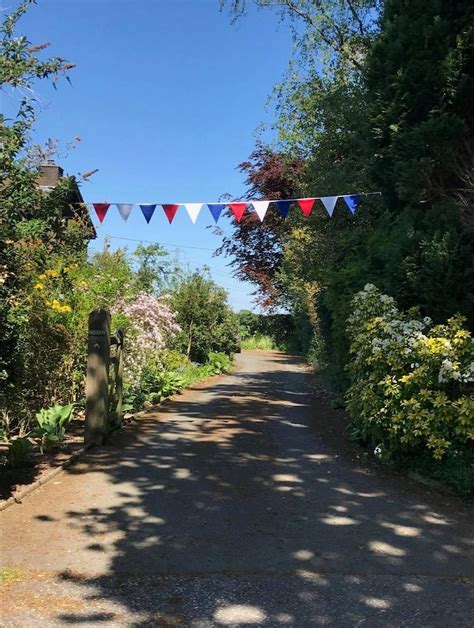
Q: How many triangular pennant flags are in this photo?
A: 12